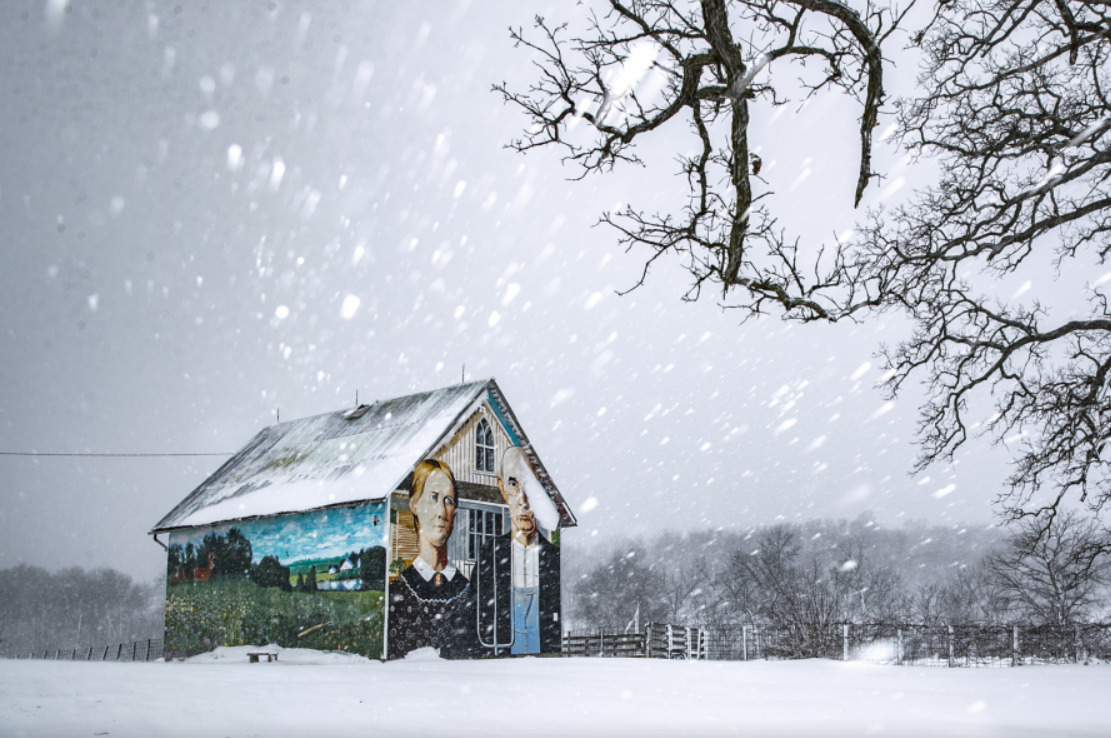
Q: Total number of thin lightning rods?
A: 3